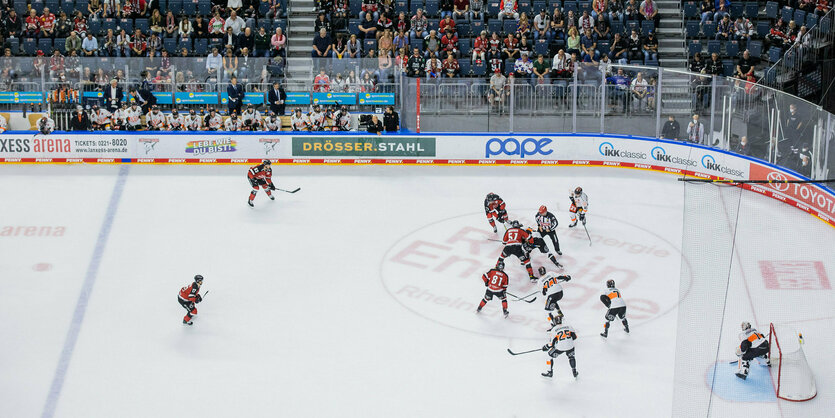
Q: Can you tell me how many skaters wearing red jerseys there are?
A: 5